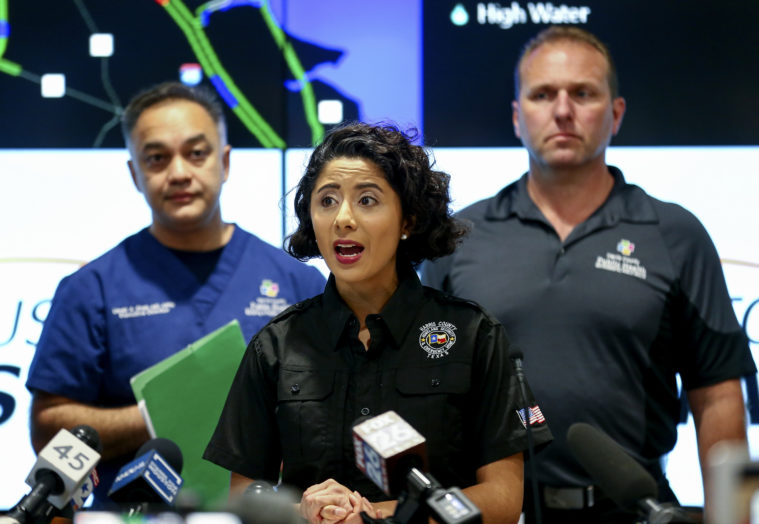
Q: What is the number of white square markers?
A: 3